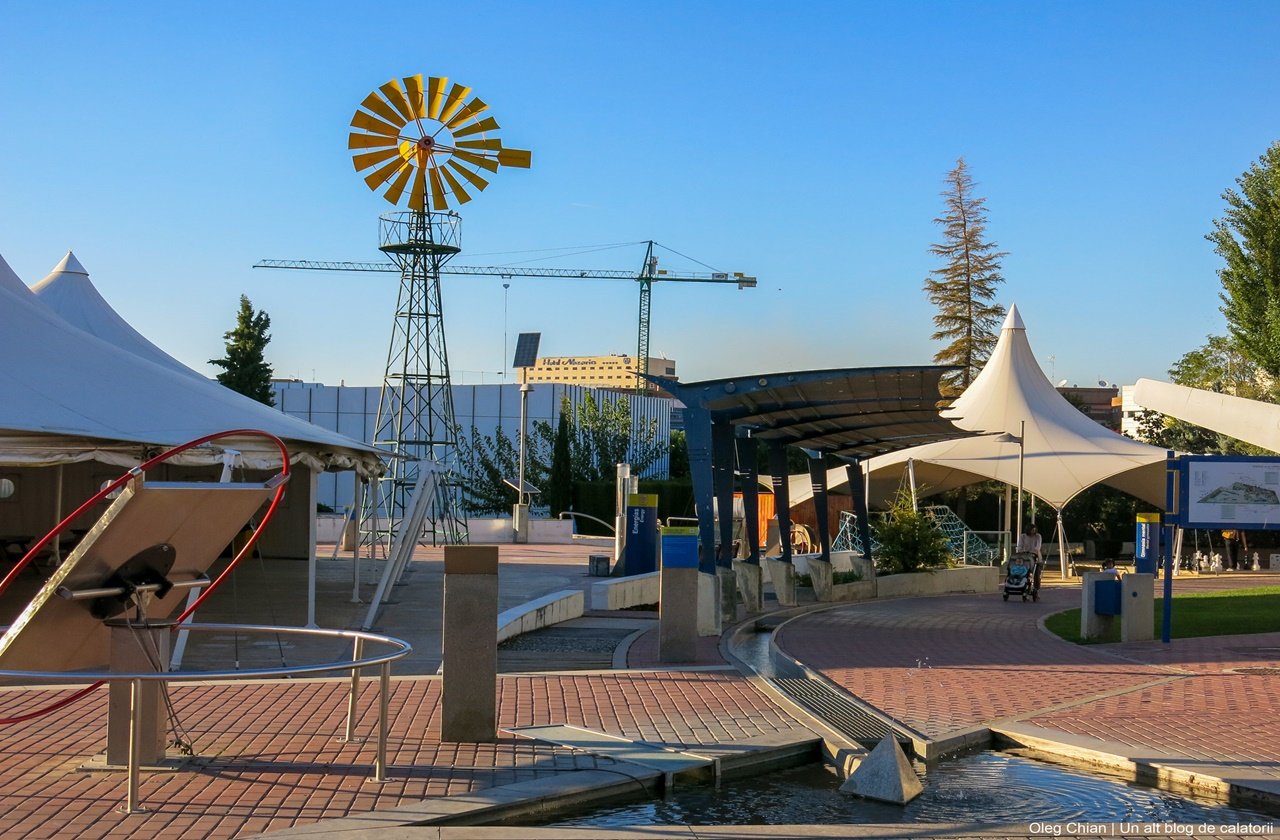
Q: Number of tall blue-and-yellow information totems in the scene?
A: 2